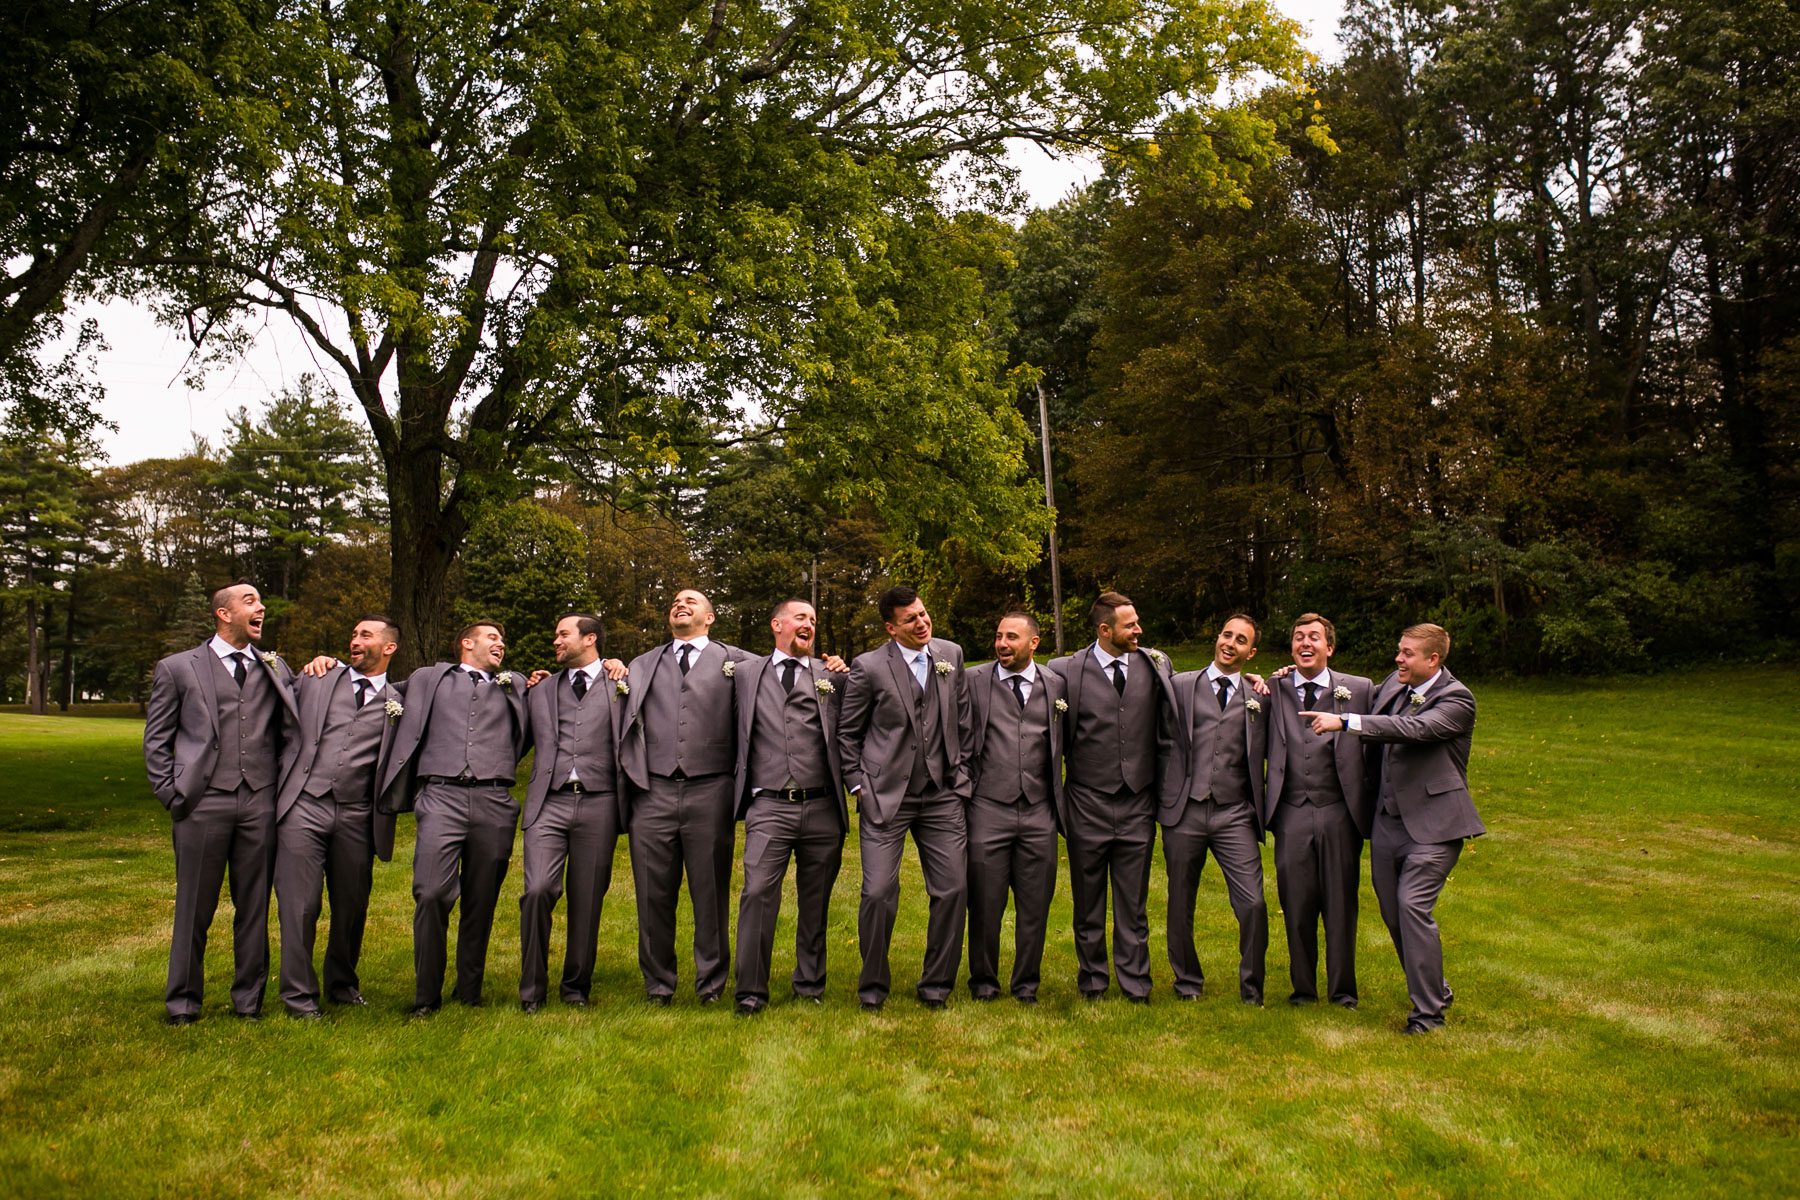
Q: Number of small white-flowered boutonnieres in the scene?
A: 12